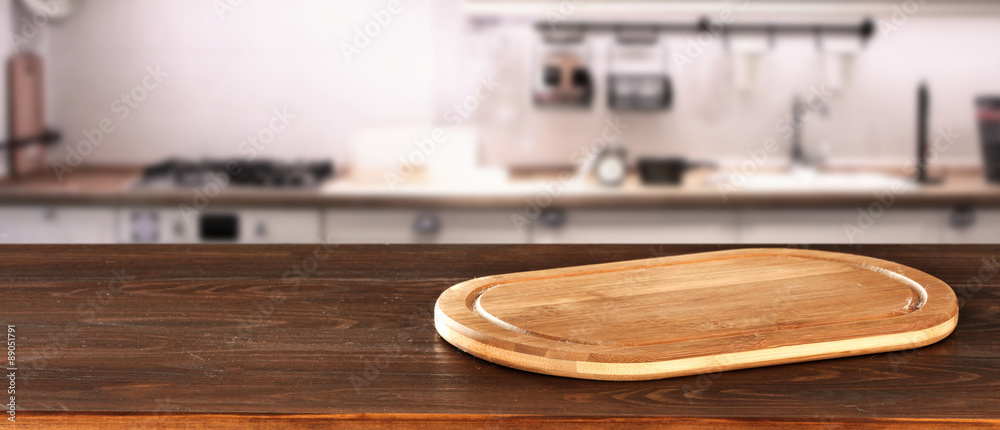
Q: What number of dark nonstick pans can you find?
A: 1